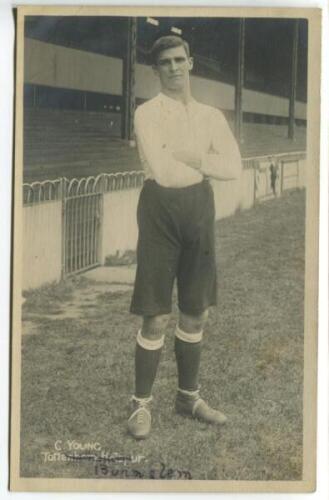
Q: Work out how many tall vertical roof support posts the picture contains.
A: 3